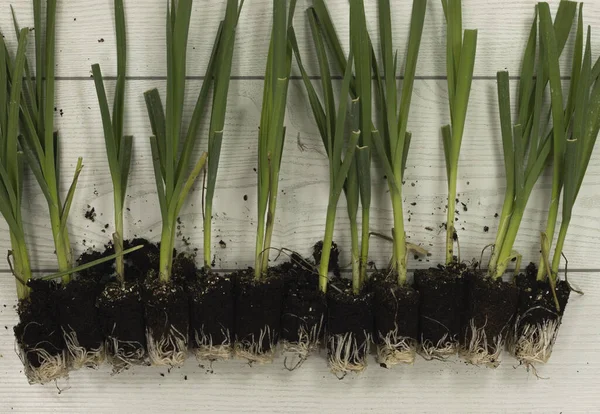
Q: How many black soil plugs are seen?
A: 12